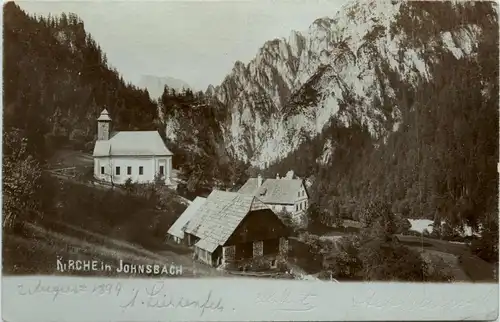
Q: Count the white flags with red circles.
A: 0